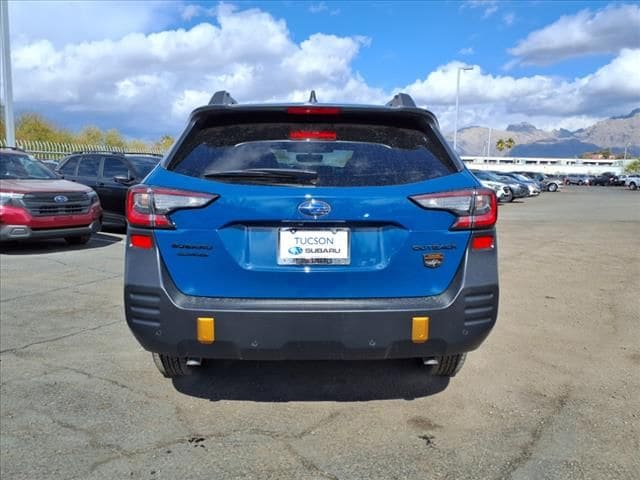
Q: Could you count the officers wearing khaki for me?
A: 0